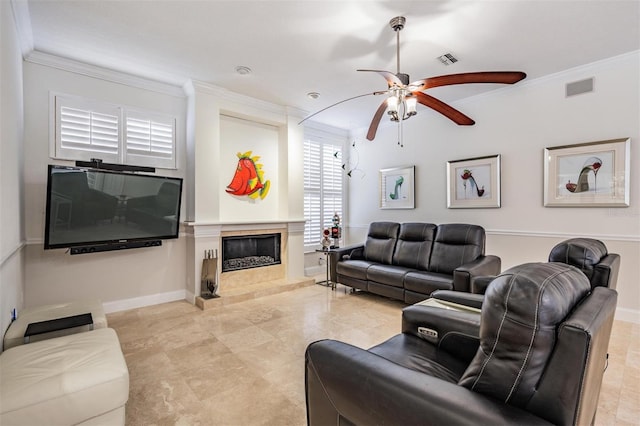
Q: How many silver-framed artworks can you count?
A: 3